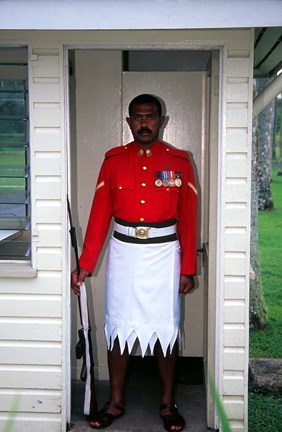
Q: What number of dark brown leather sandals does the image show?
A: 2